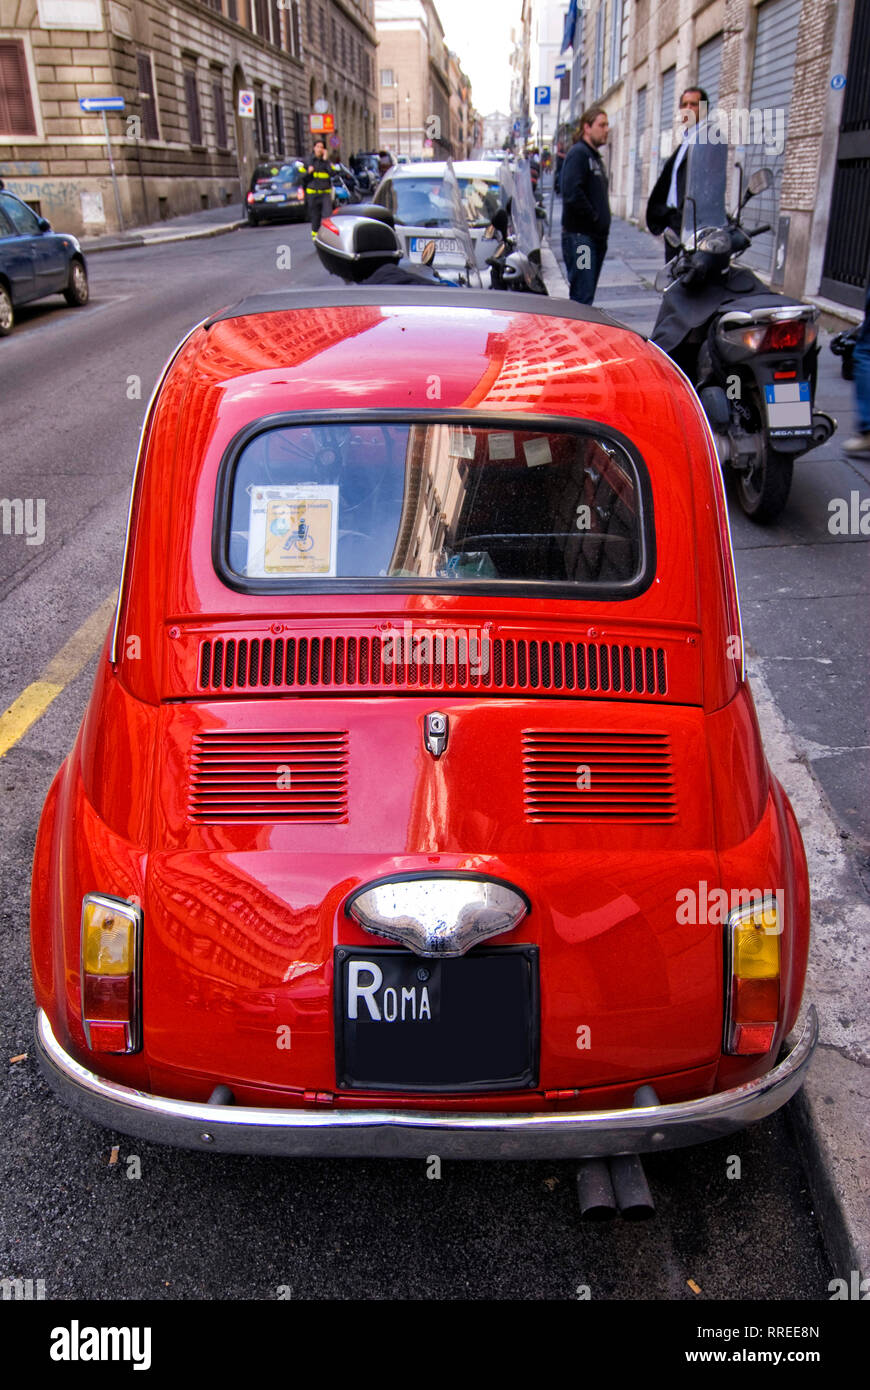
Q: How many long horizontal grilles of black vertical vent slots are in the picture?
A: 1